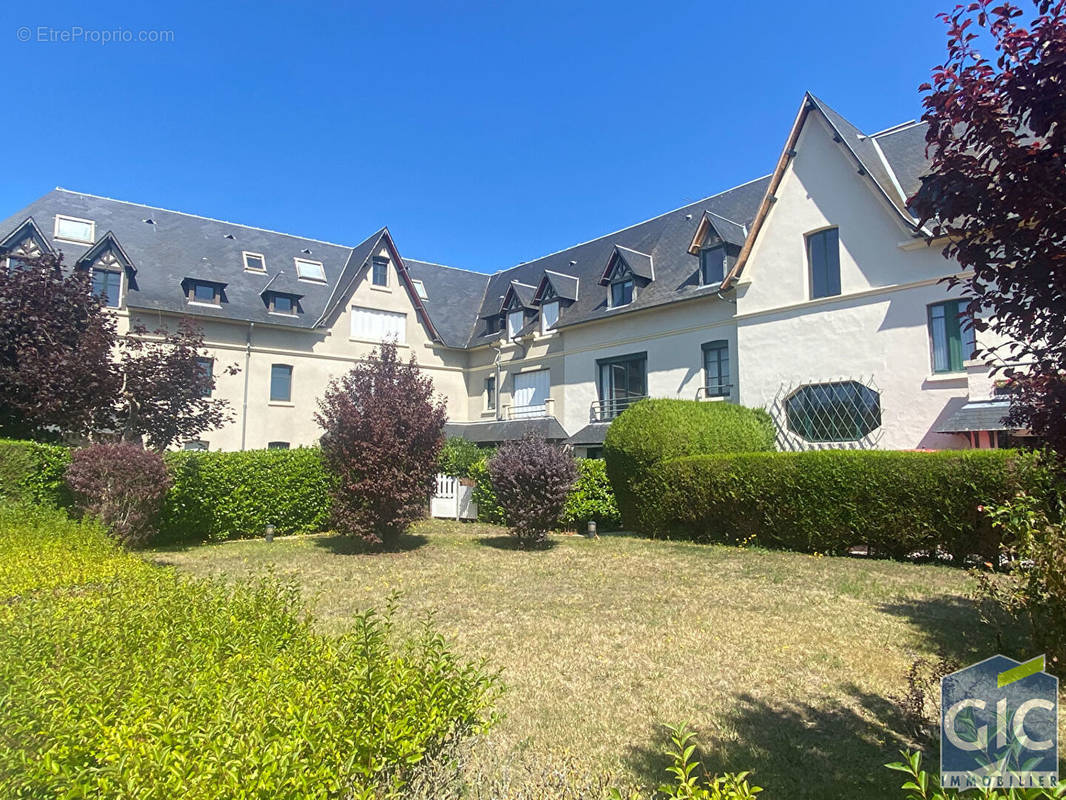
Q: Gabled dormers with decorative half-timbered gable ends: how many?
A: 6